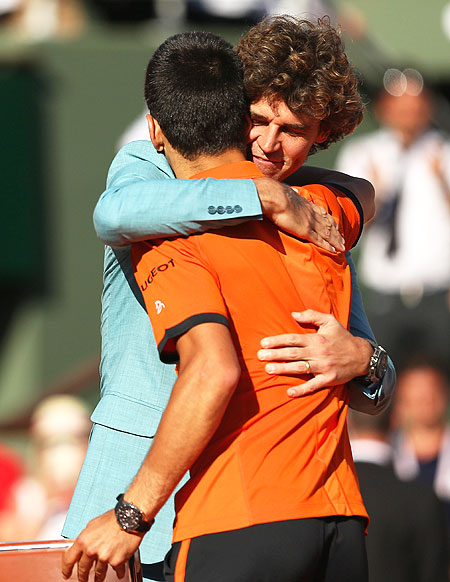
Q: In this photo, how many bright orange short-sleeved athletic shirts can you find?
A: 1